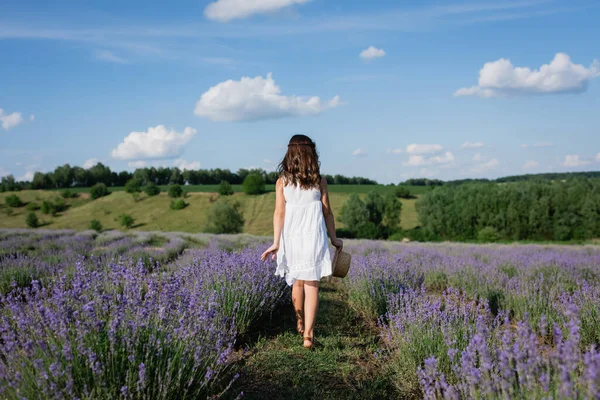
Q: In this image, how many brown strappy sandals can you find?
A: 2